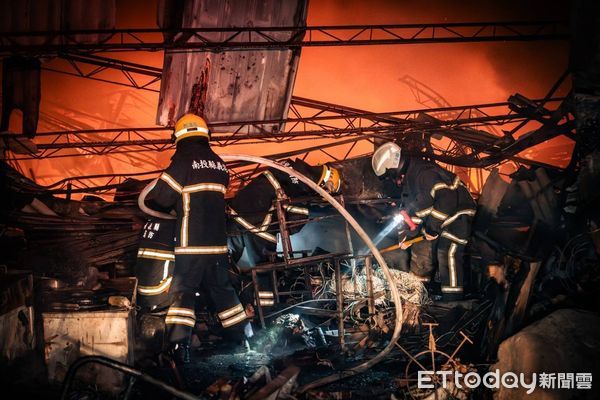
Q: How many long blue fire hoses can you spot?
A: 0